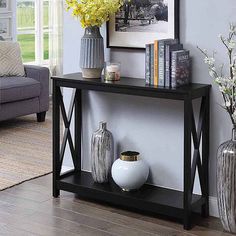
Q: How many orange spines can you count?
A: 1